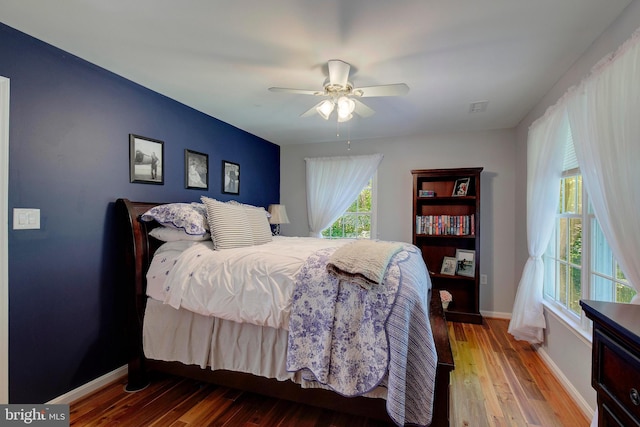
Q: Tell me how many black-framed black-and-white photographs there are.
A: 3